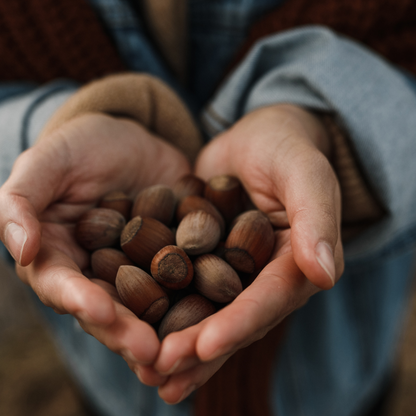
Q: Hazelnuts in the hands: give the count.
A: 14